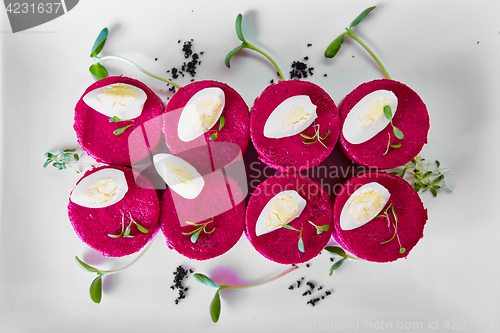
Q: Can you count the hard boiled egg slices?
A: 8